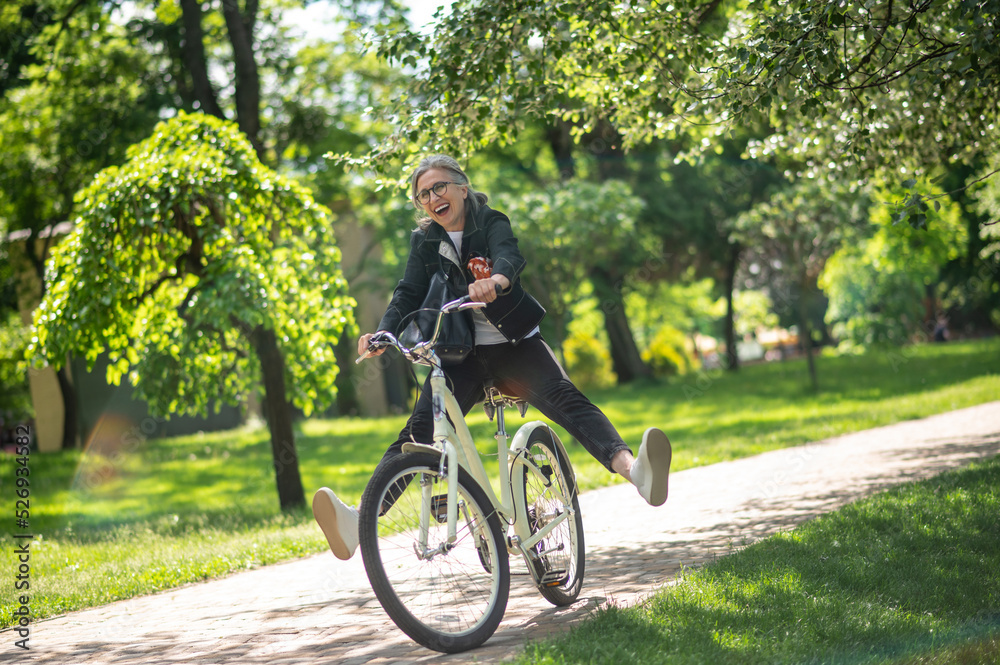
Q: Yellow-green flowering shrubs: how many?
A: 2